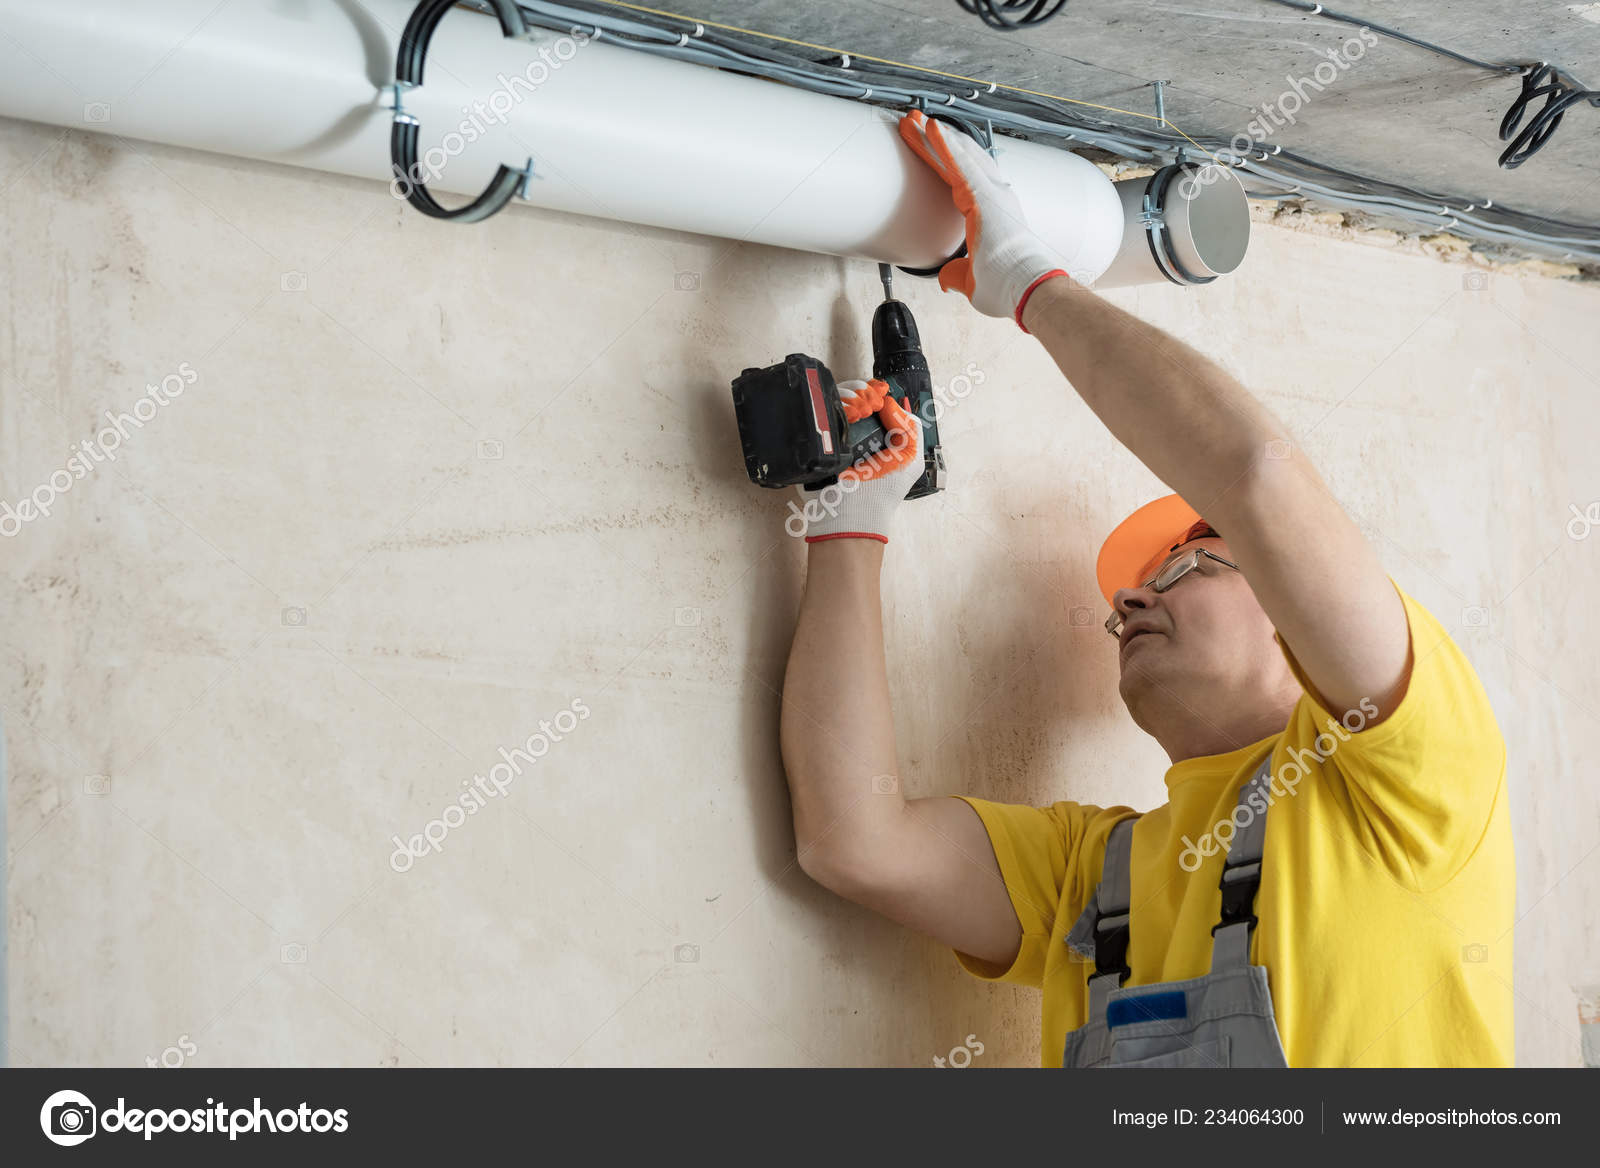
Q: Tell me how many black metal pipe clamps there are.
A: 3